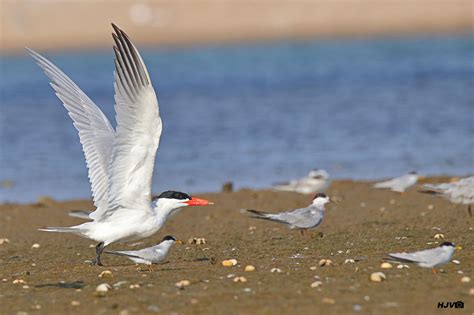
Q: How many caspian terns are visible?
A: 1